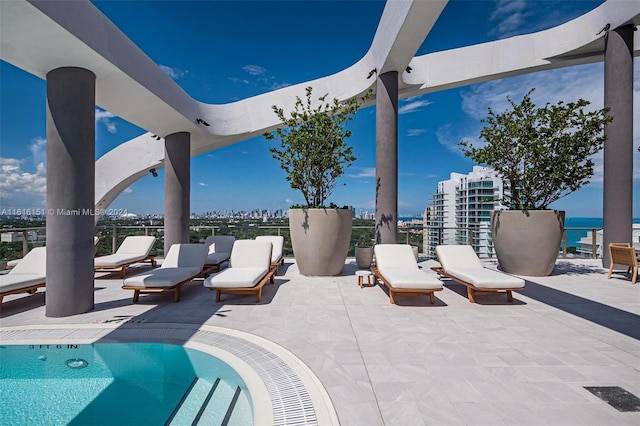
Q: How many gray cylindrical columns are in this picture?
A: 4